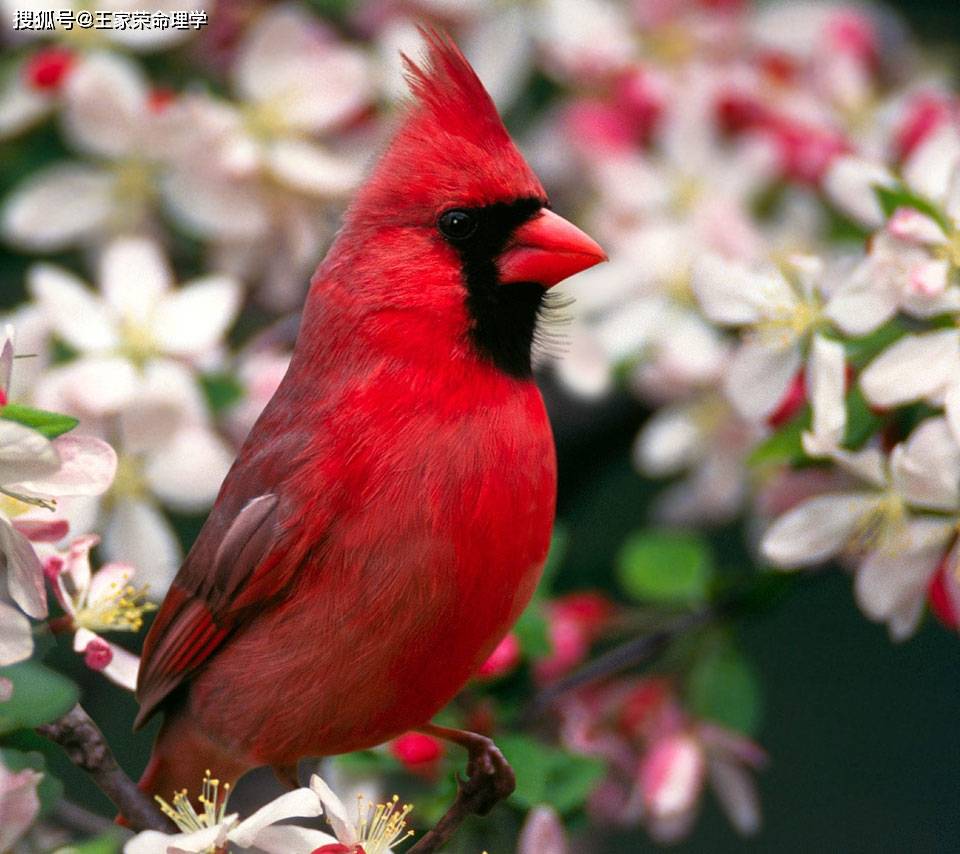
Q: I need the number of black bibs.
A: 1